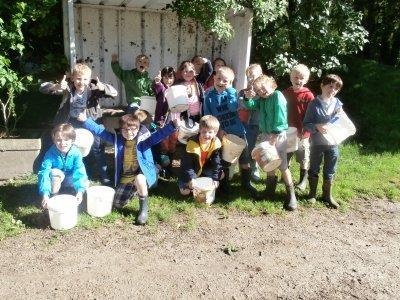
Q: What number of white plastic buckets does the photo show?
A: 11